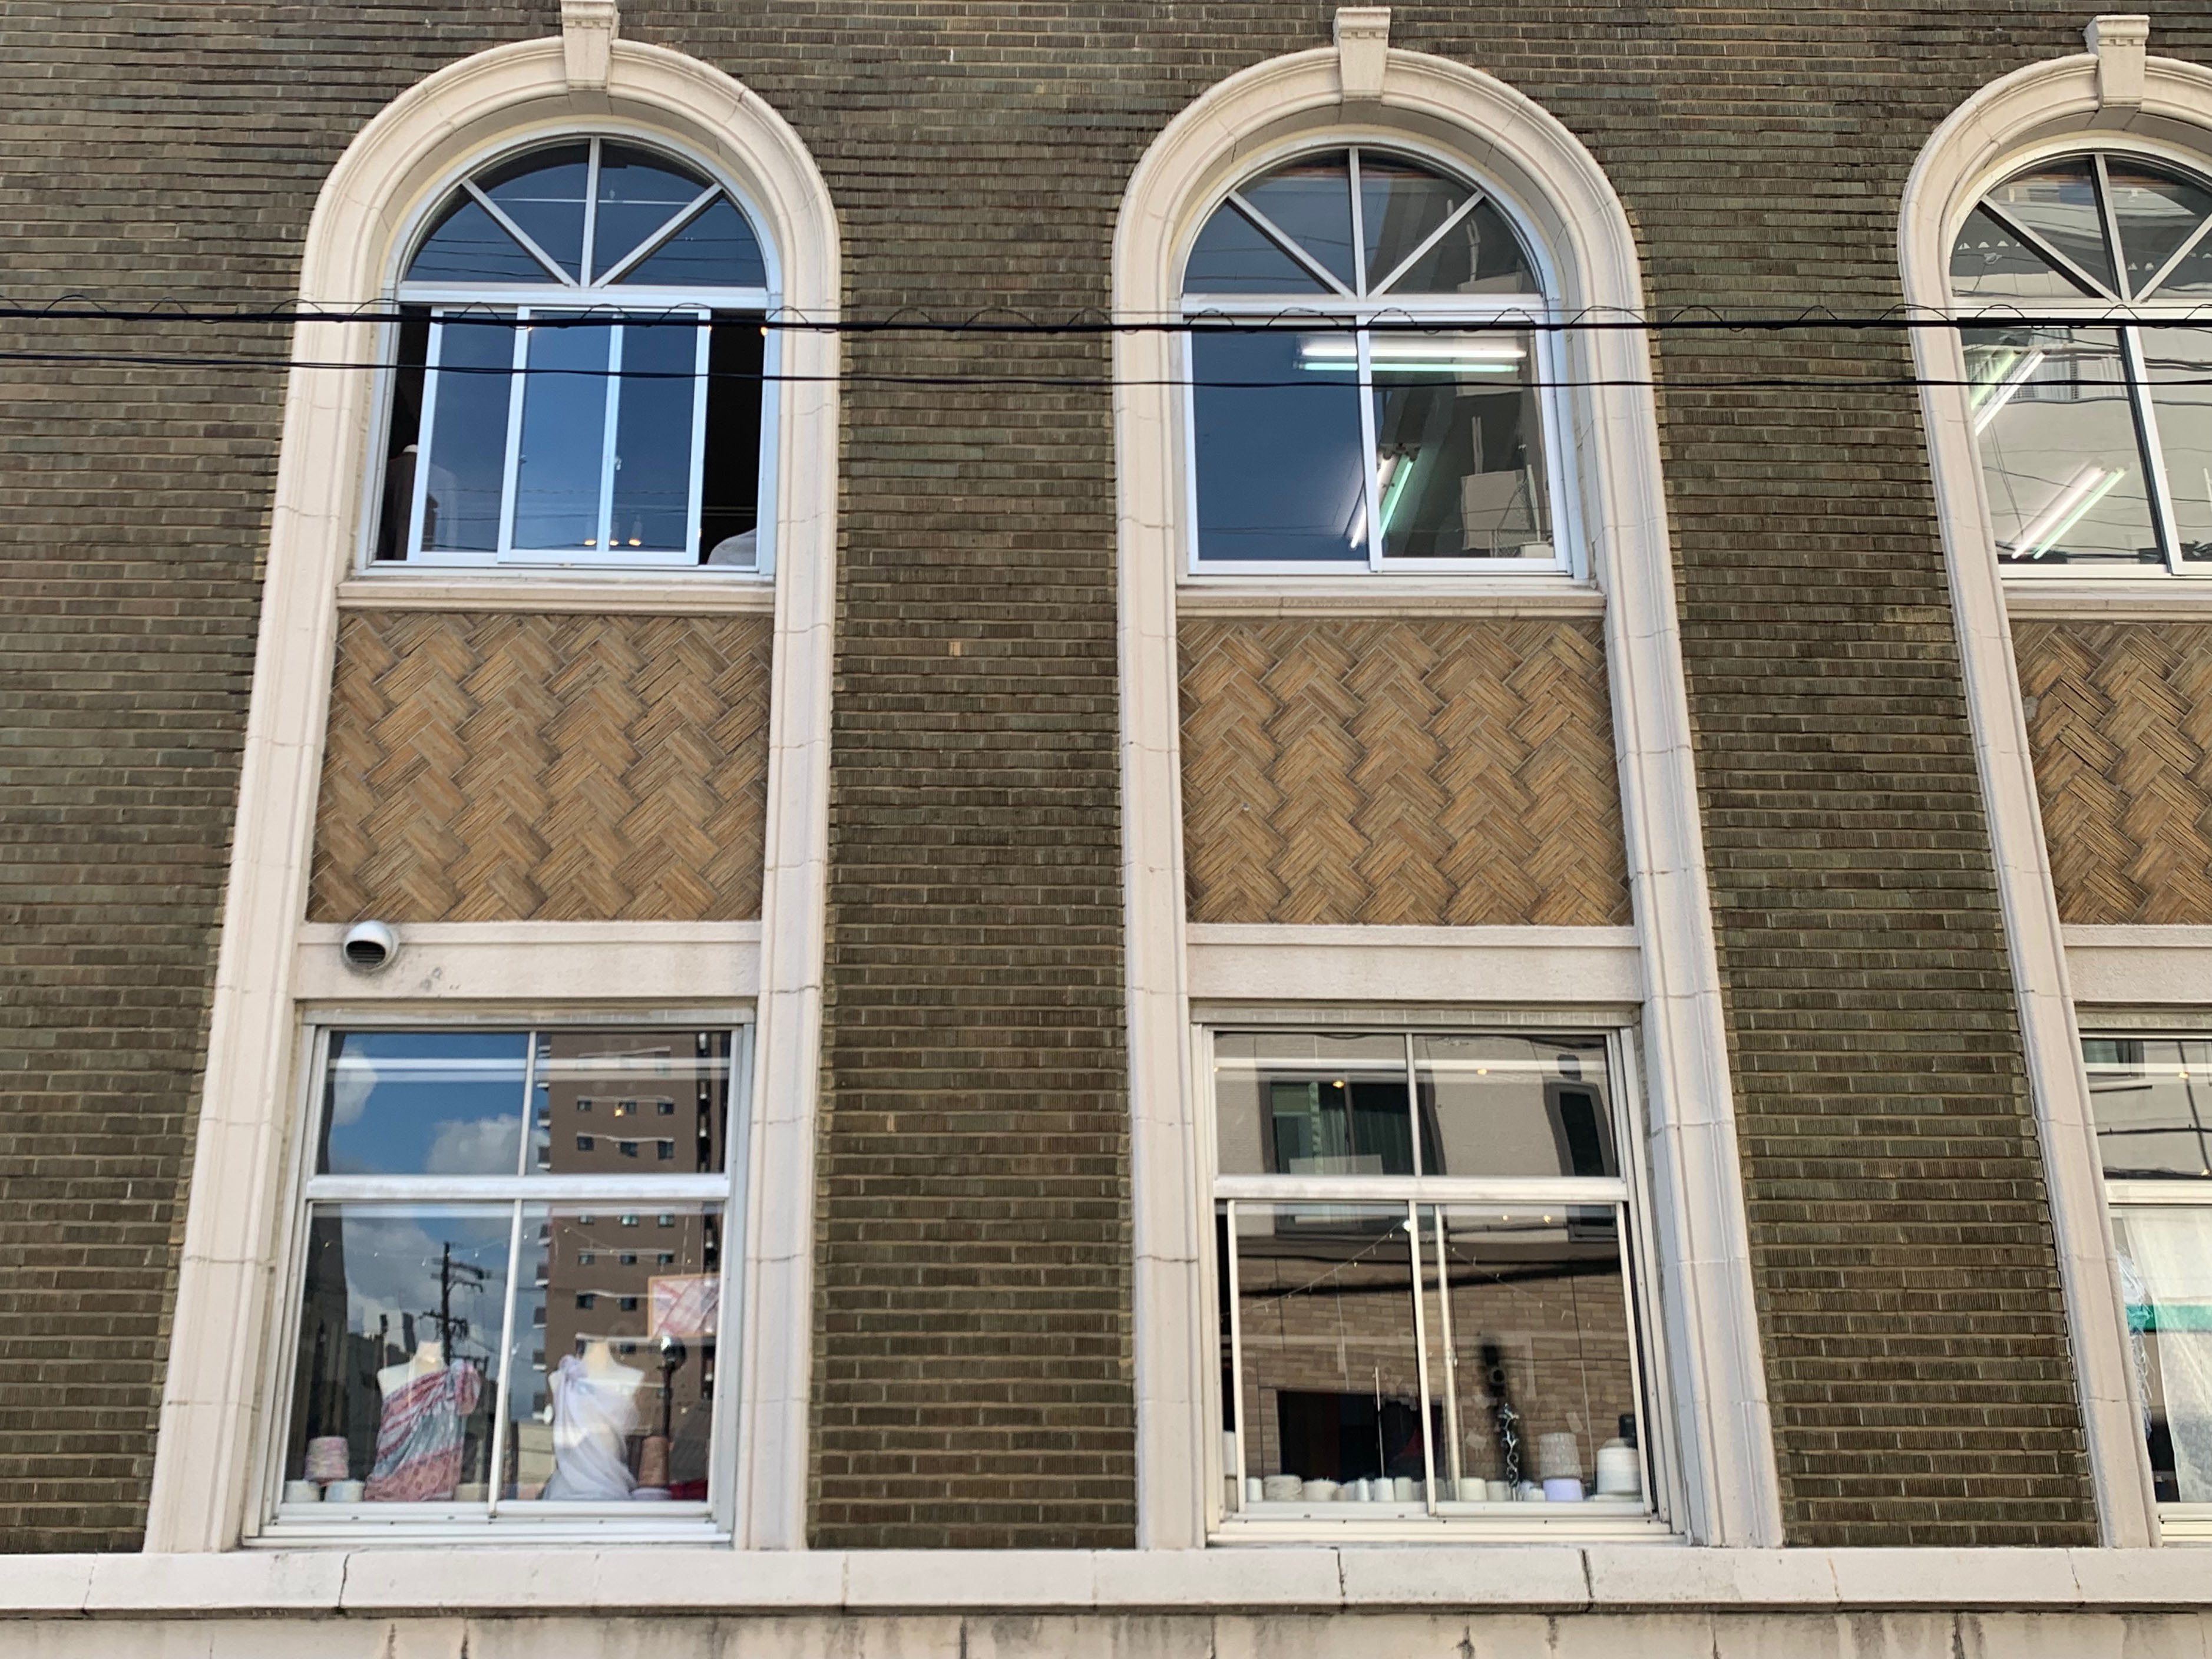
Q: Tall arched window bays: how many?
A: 3